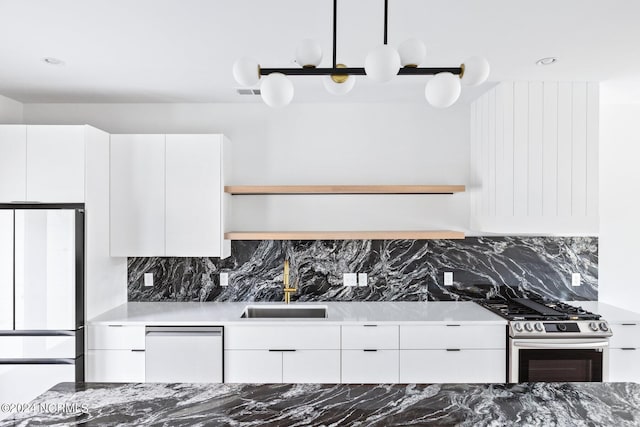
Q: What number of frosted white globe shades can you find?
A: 8